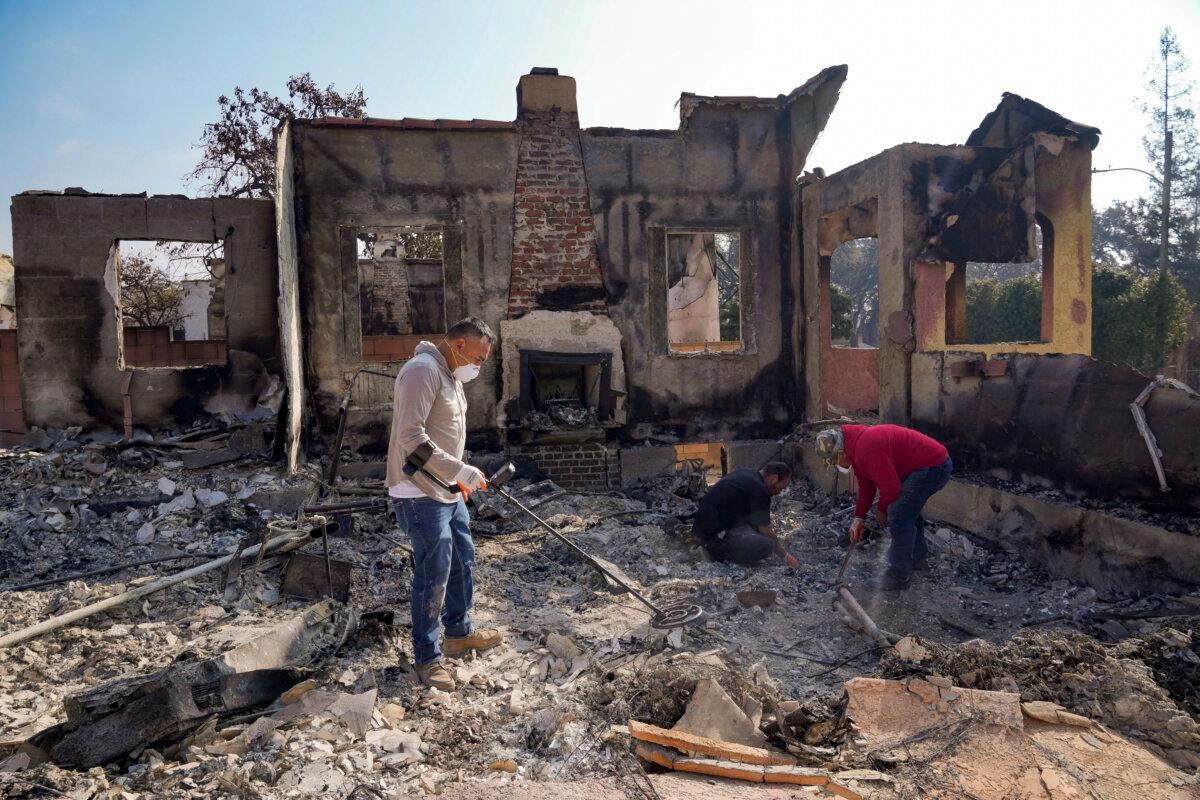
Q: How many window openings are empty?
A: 5